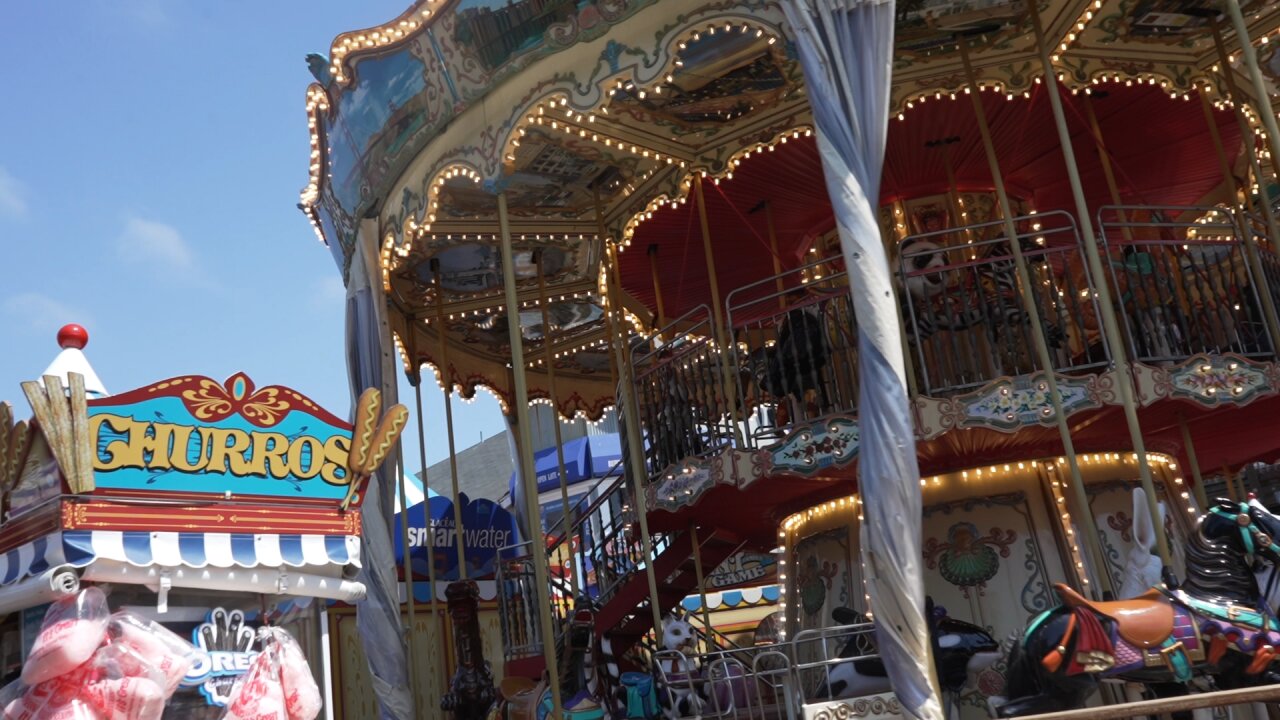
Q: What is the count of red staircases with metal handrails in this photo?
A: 1